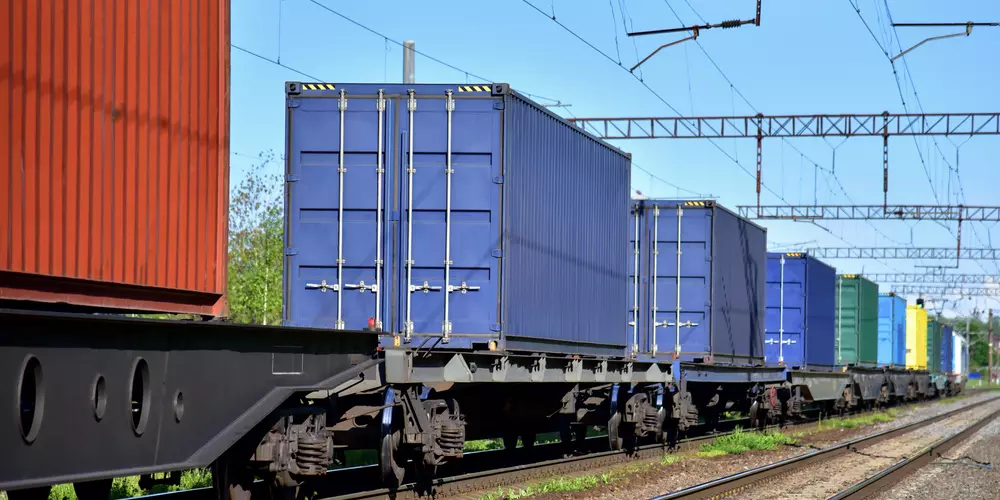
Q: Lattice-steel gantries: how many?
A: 5